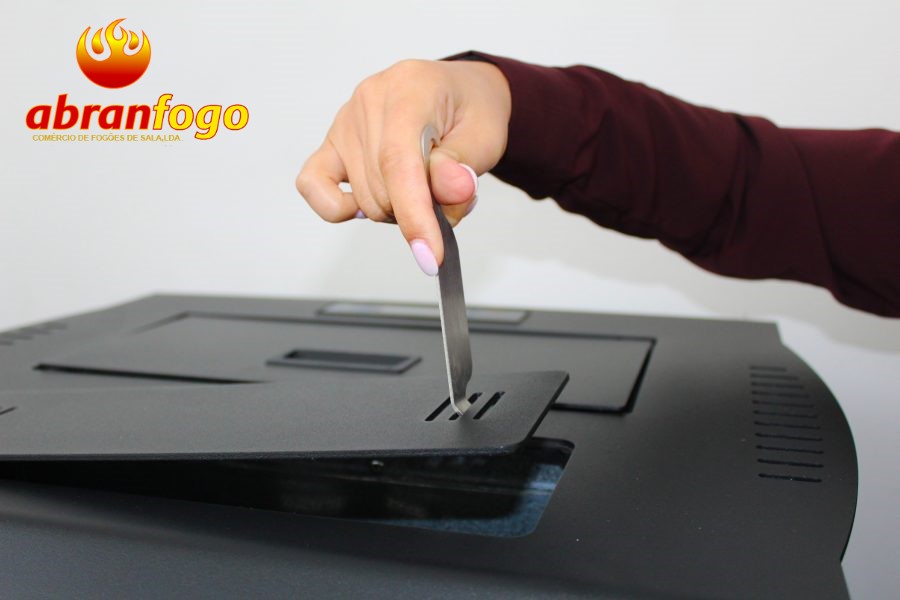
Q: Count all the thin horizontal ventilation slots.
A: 11